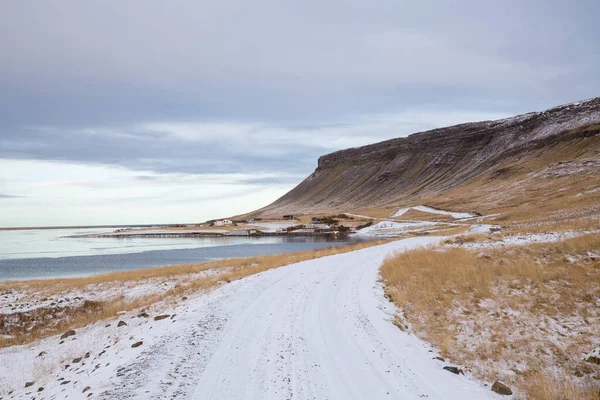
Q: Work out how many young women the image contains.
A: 0